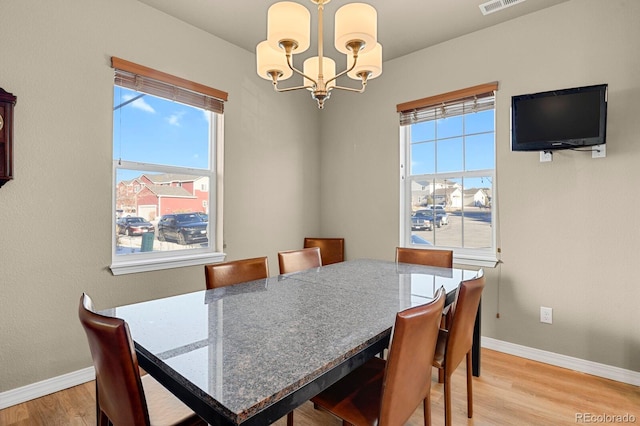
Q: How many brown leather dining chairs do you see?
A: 7